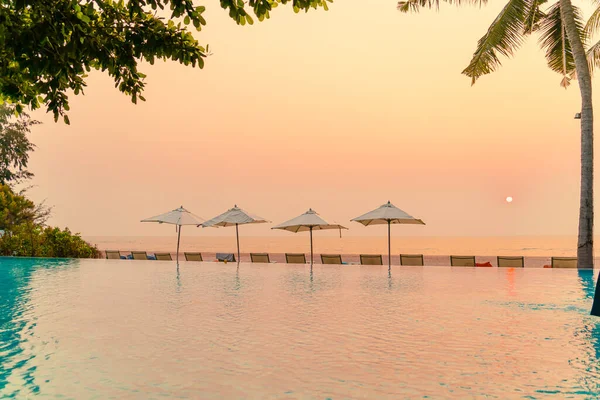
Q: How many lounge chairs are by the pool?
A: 13